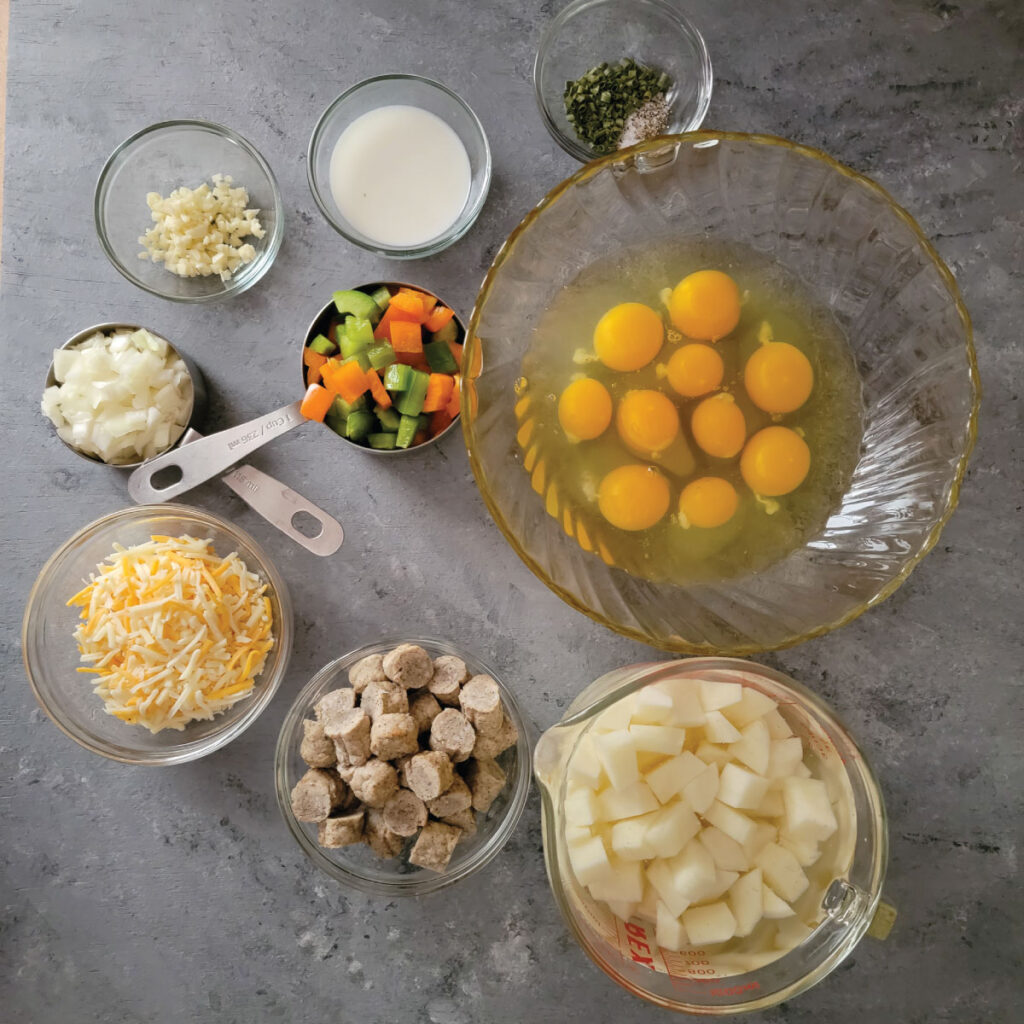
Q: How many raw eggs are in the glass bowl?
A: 10